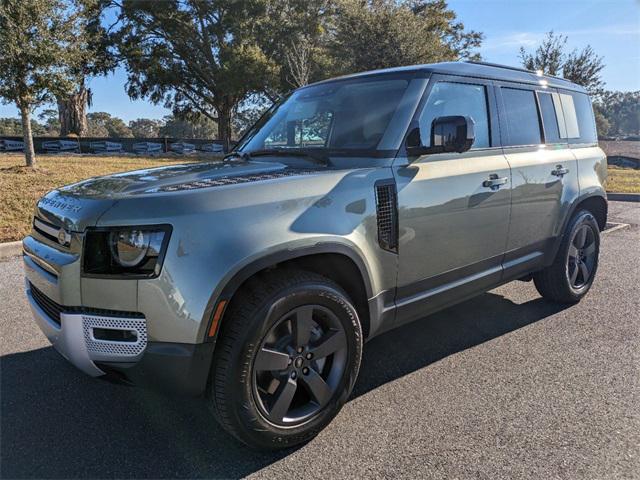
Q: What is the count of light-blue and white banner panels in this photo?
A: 6